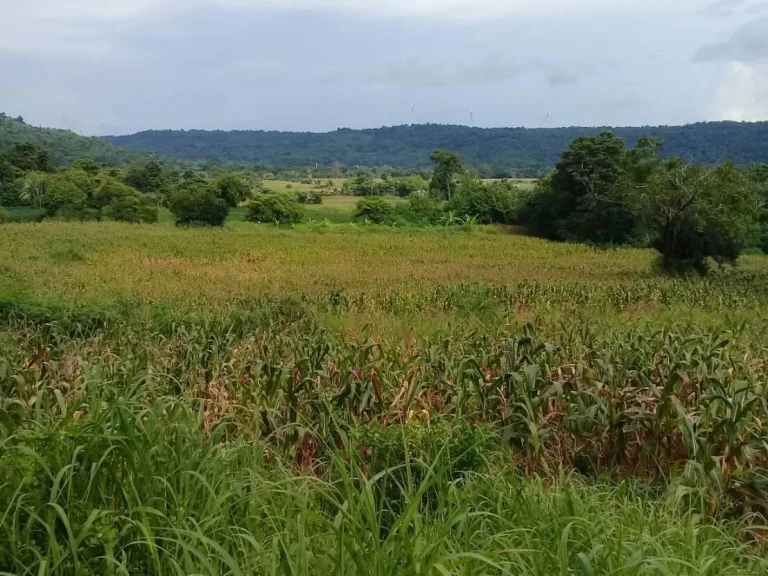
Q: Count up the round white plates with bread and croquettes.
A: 0